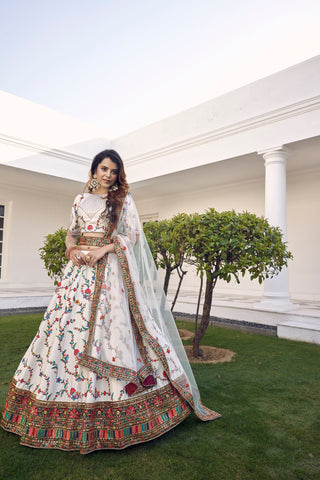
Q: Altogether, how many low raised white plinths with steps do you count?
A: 1